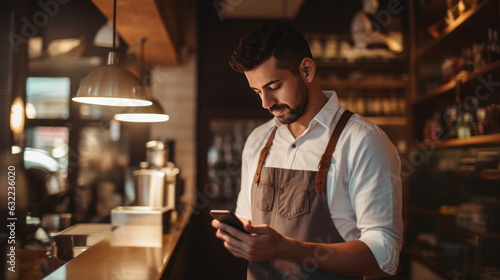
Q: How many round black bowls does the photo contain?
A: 0